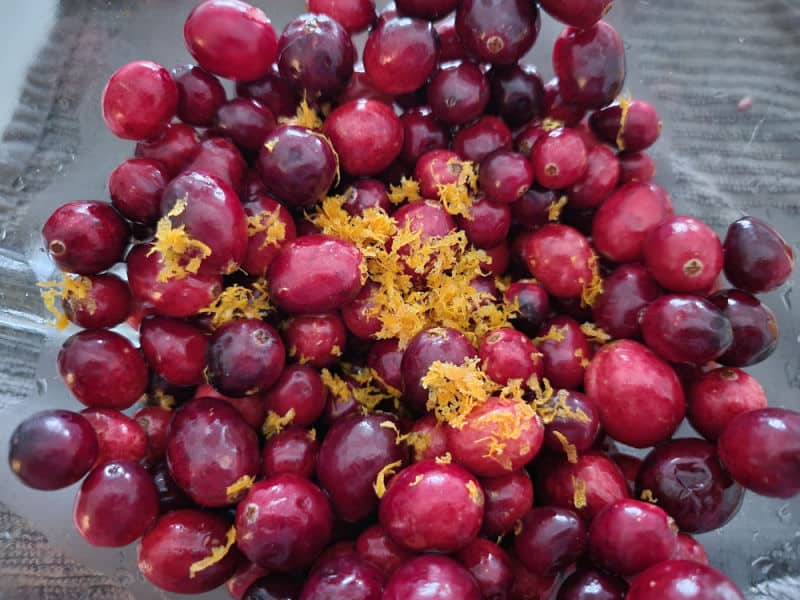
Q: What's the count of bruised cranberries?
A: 1